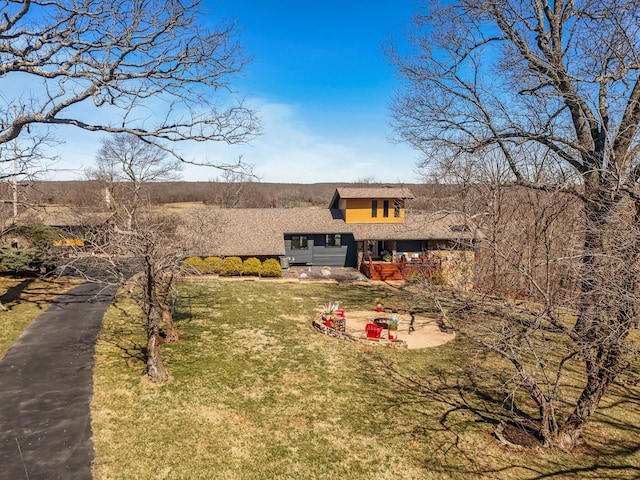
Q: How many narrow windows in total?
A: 3